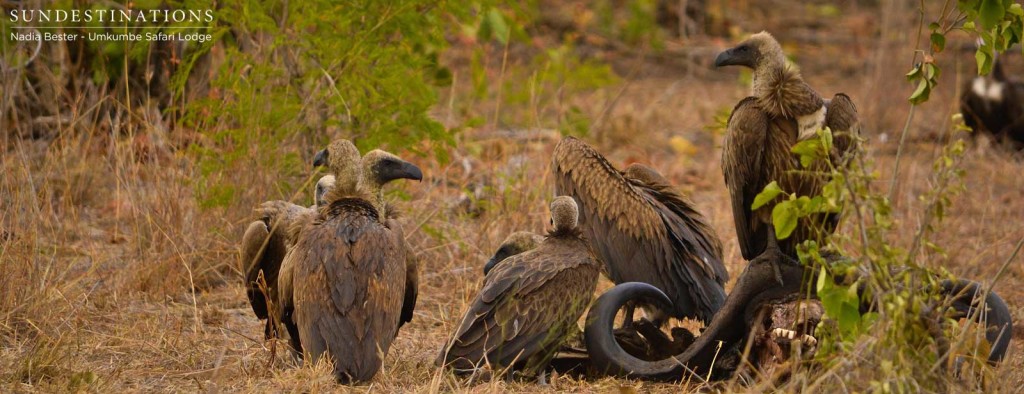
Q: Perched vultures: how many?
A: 1